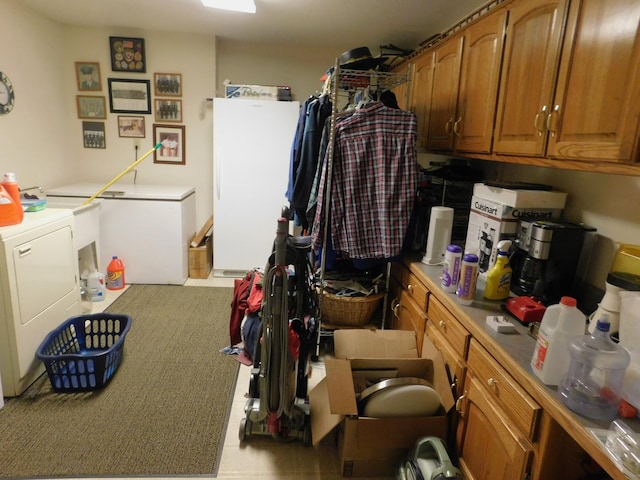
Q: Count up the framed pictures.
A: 9